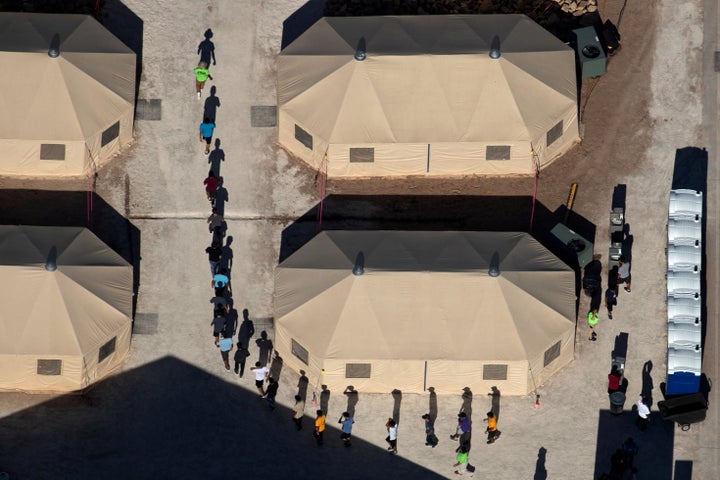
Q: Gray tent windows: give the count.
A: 12